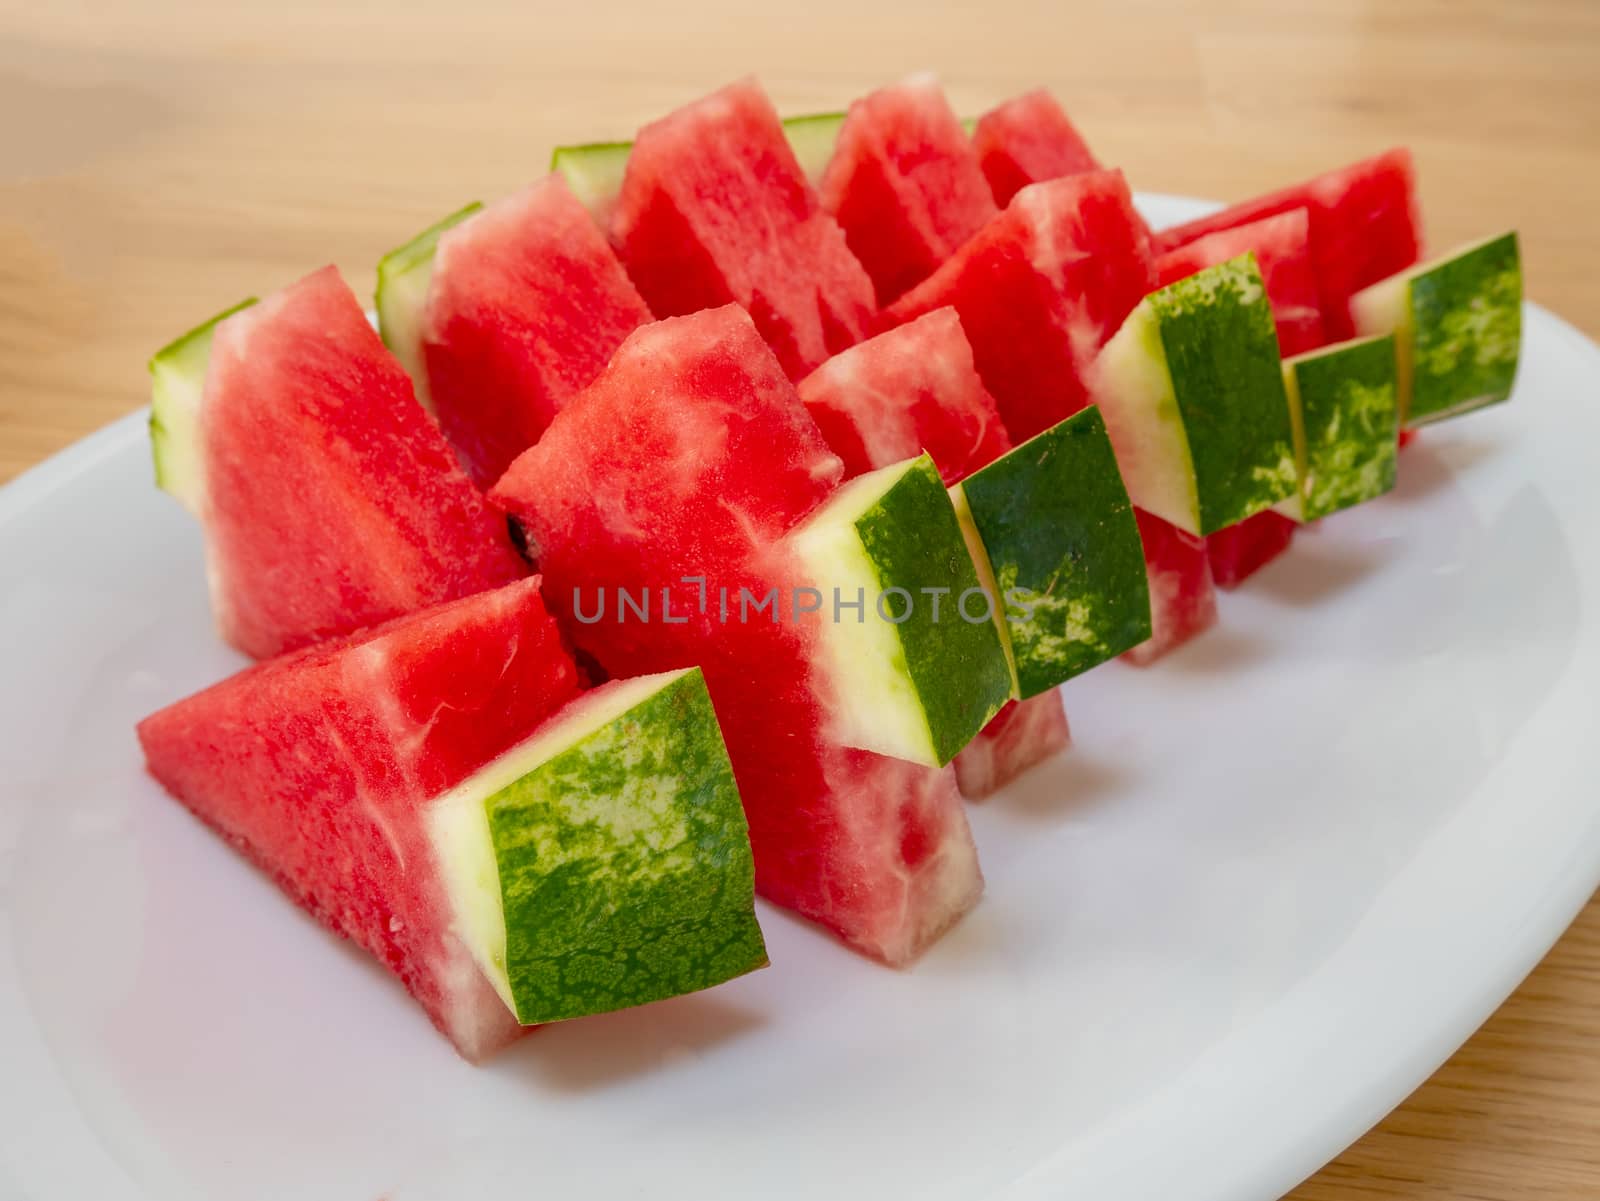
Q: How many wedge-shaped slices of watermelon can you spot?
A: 11